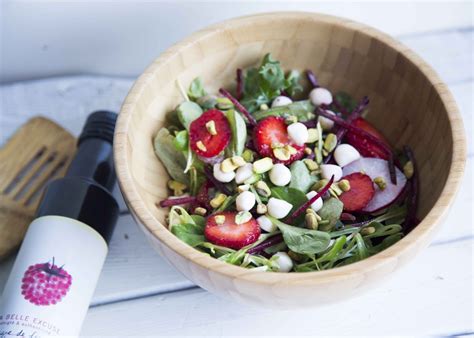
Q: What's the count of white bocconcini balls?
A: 14